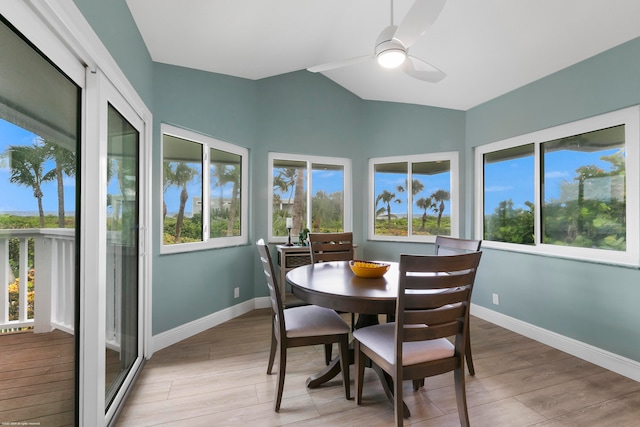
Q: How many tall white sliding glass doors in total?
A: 2